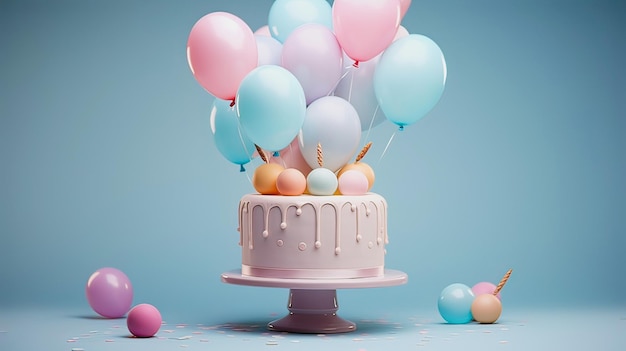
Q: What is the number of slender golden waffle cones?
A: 4